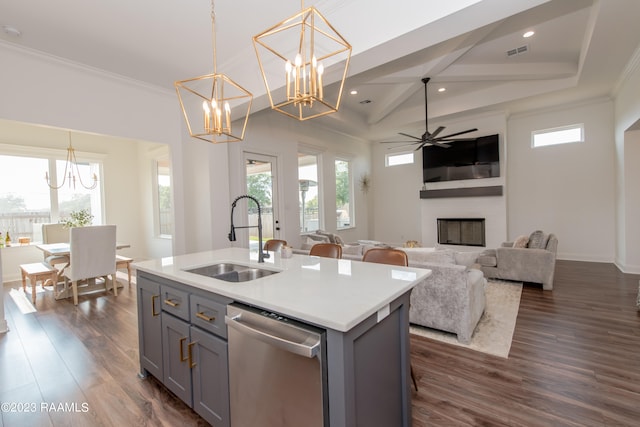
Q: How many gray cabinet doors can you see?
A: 3